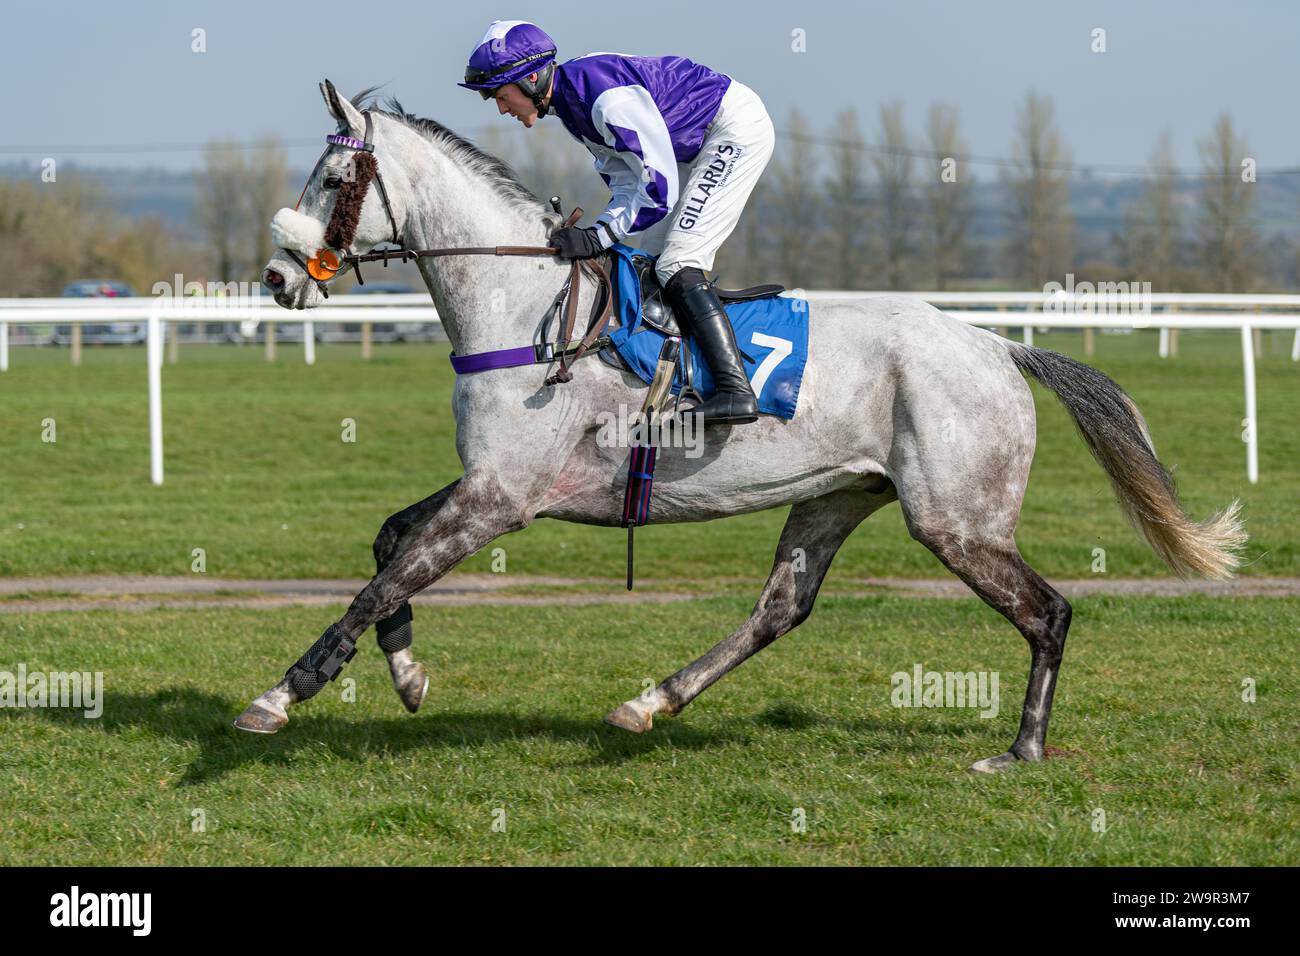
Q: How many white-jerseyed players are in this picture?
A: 0